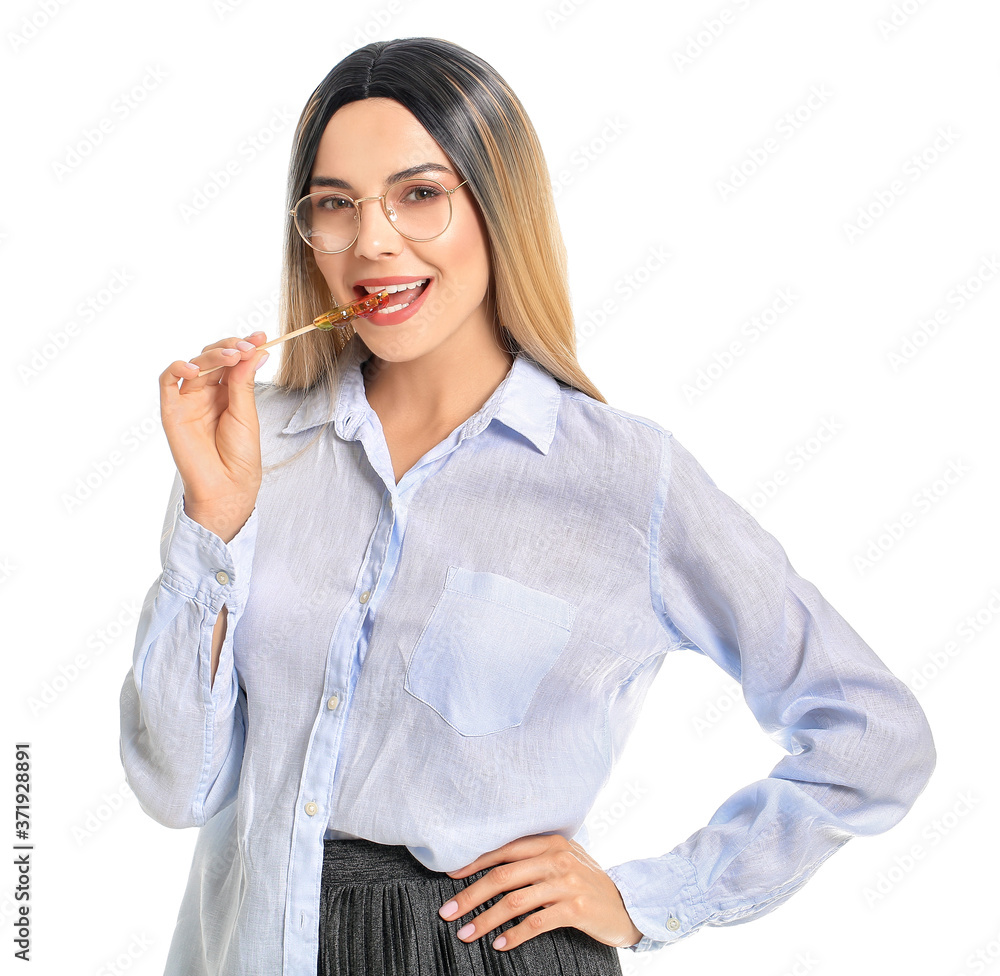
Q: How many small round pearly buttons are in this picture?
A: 5